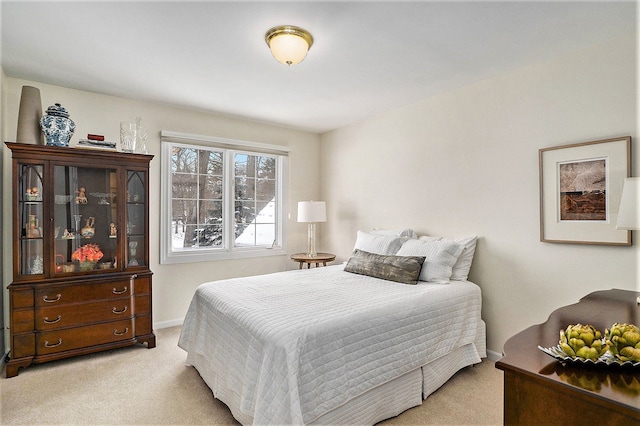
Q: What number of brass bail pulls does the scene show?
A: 6